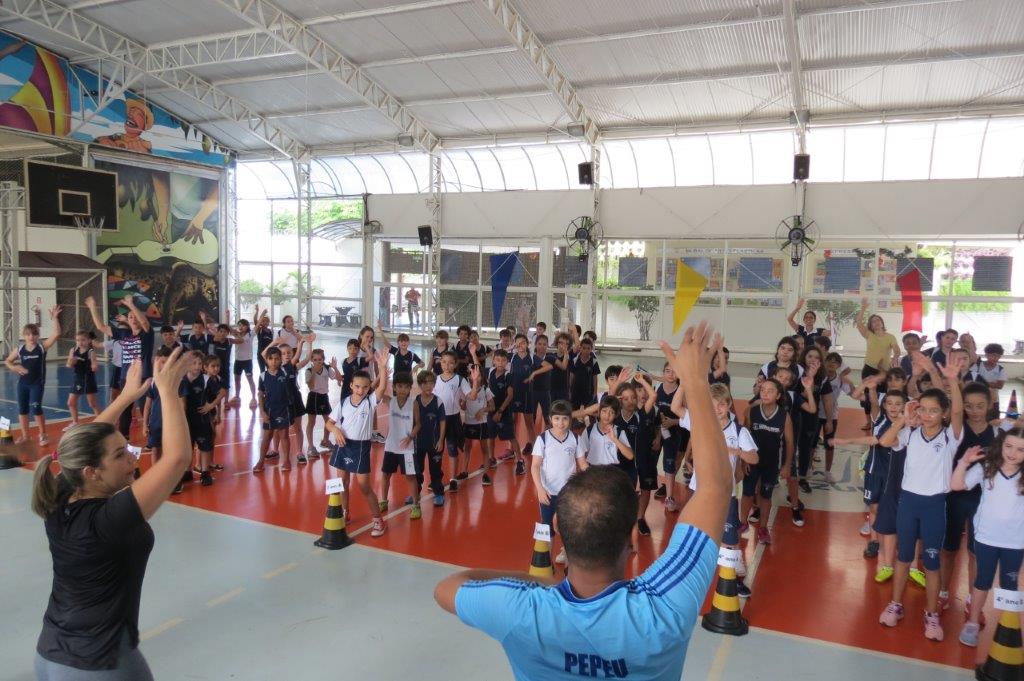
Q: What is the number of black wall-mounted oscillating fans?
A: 2